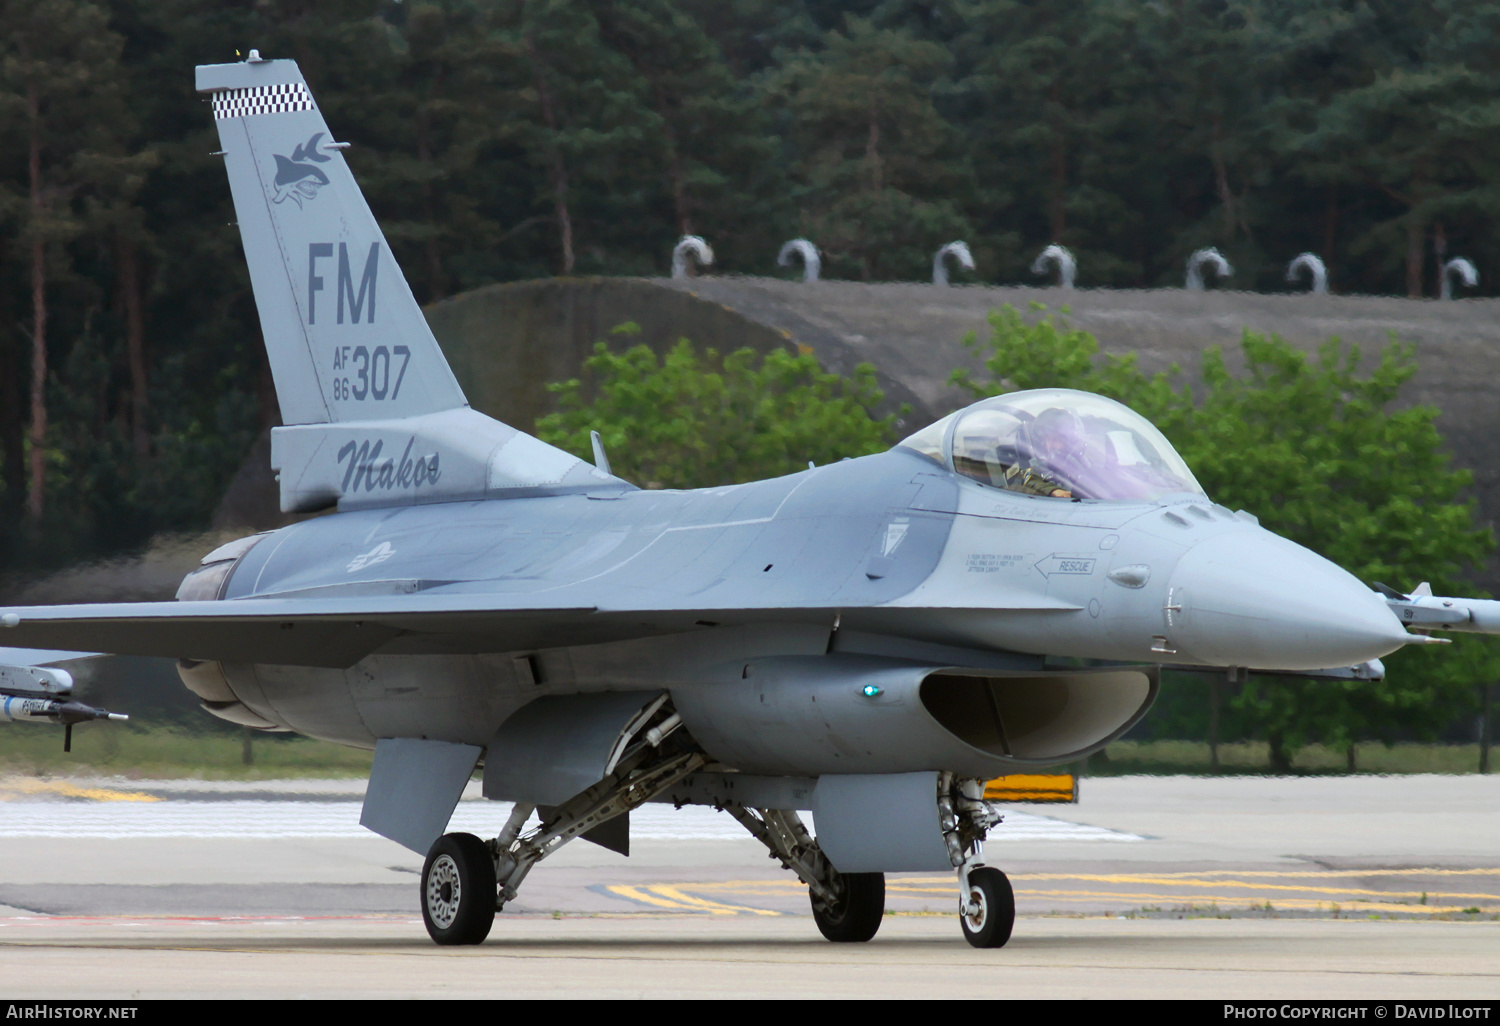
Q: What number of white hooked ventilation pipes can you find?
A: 7